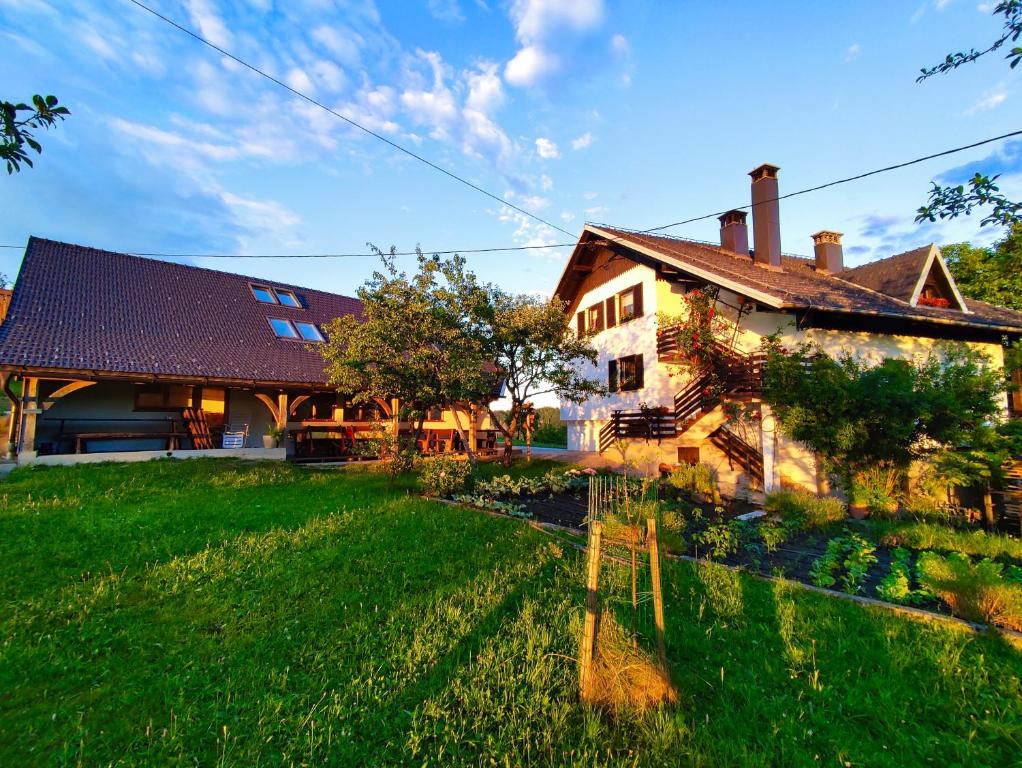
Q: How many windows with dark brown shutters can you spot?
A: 3